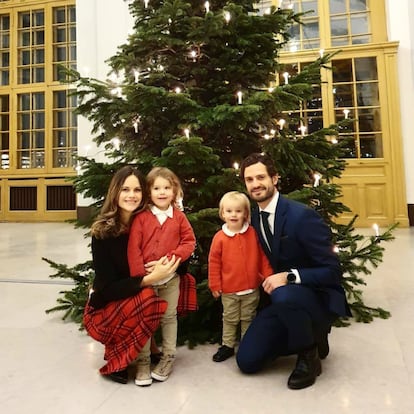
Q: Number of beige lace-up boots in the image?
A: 2